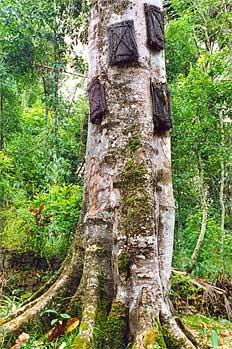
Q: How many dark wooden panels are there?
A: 4